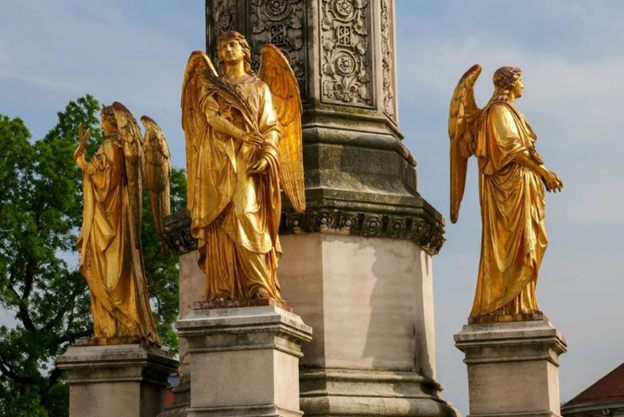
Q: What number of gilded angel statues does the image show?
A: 3